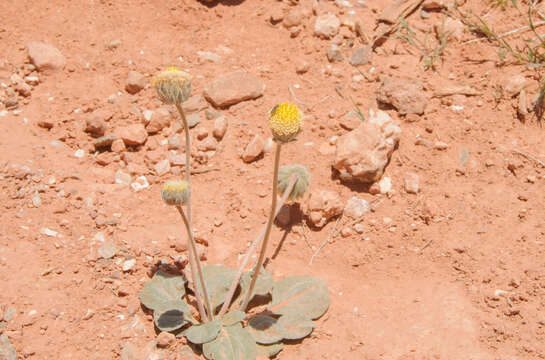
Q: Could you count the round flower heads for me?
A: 4